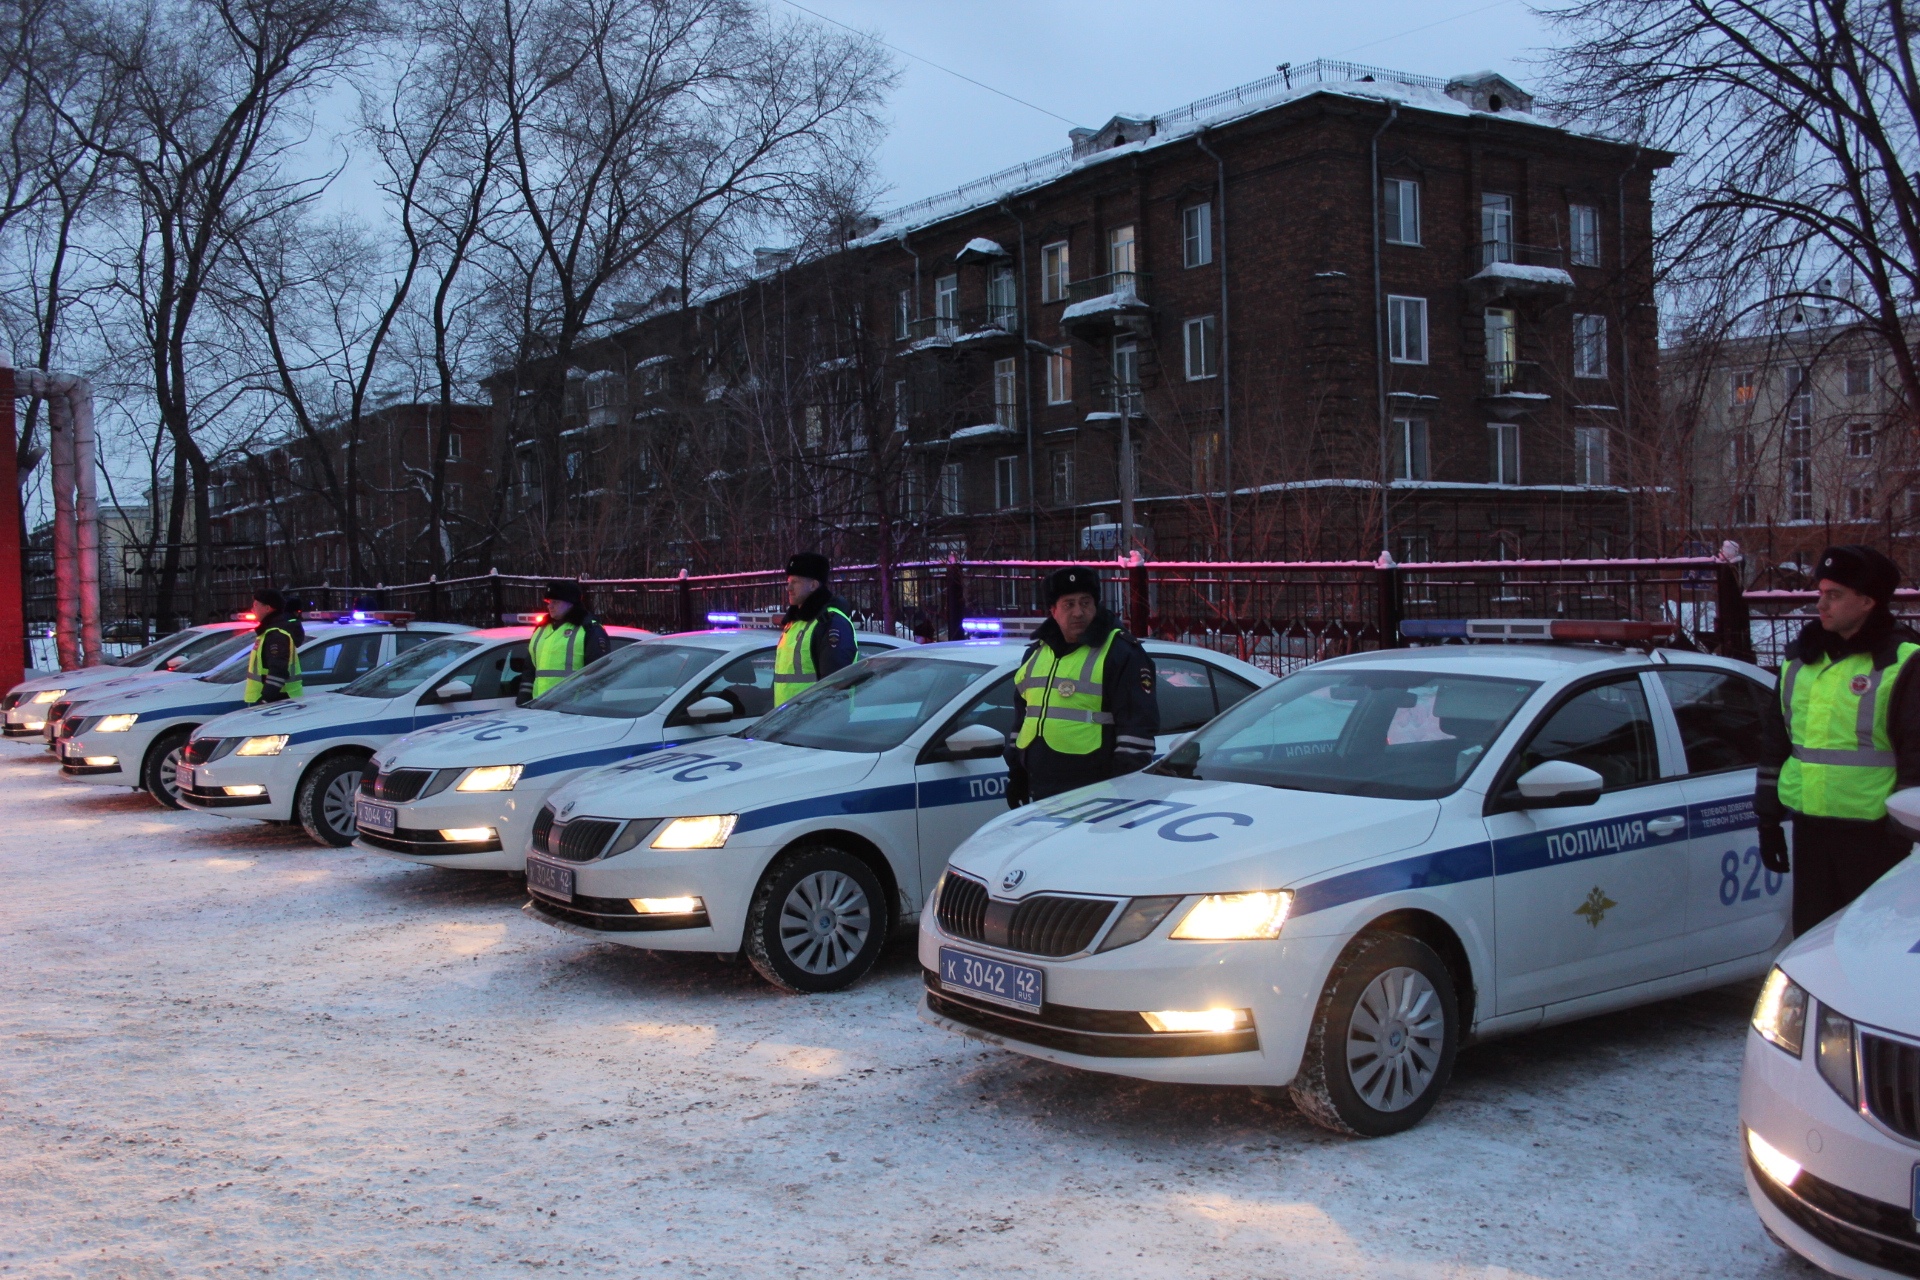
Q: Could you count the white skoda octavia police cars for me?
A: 8